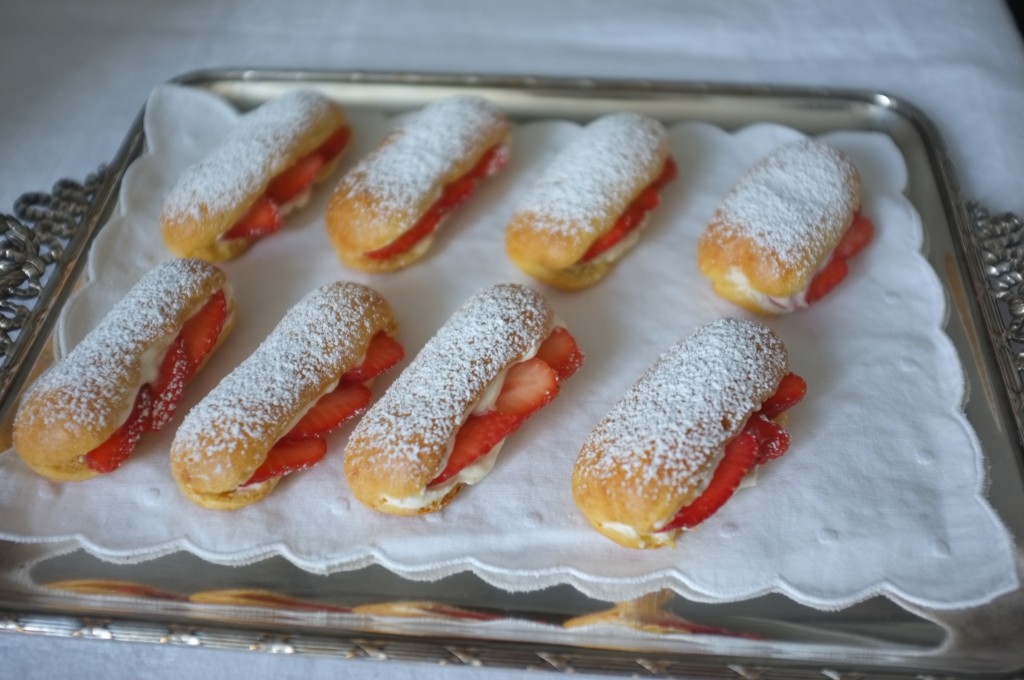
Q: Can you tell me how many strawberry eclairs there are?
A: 8